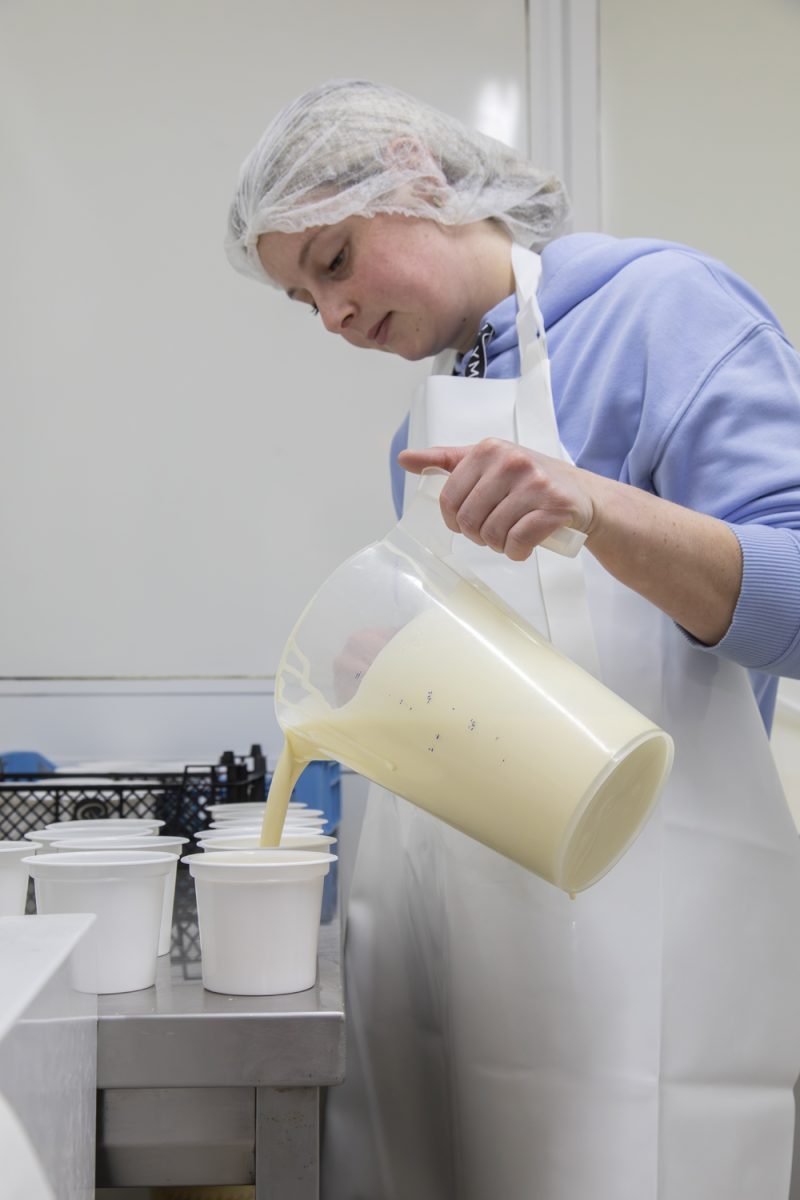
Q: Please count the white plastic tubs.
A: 11